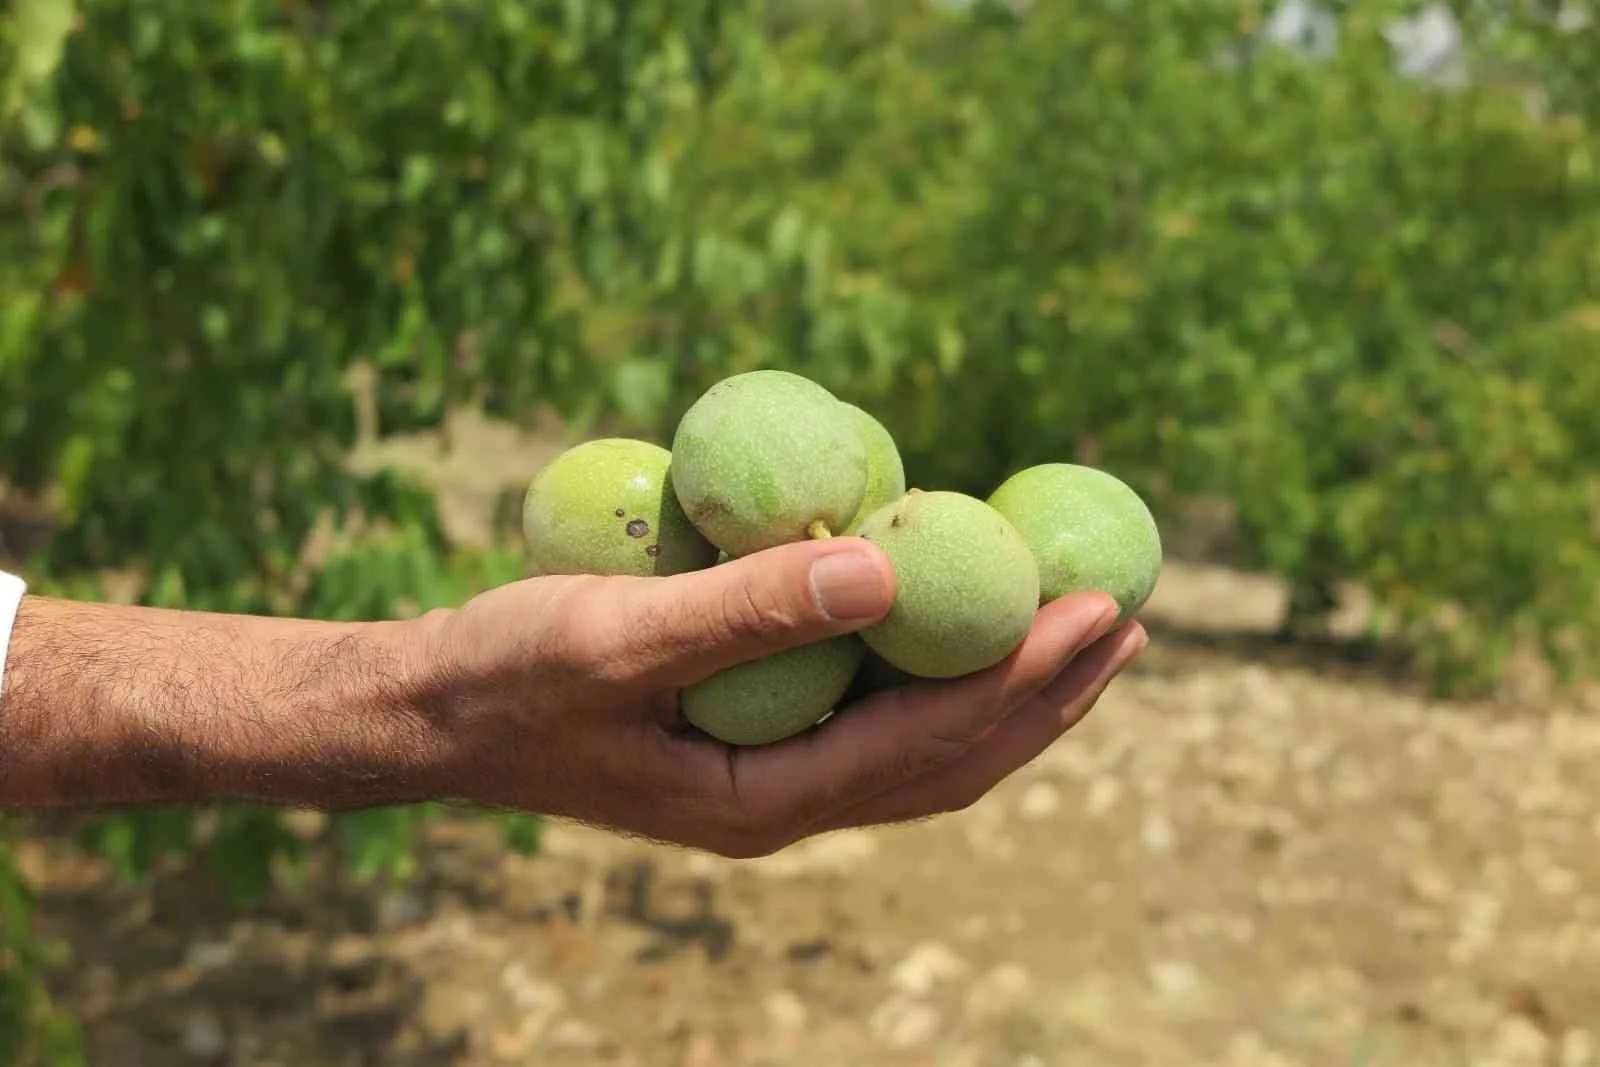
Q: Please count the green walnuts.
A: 6